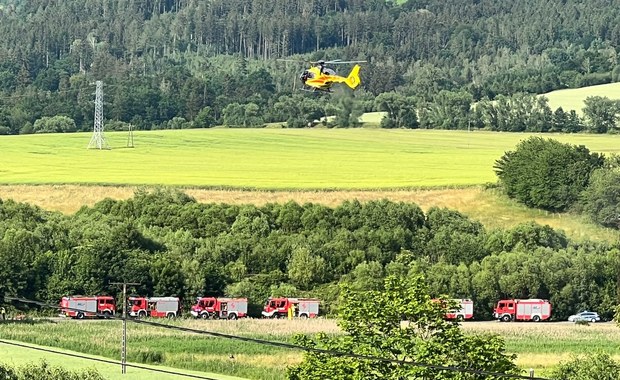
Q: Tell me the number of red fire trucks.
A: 6